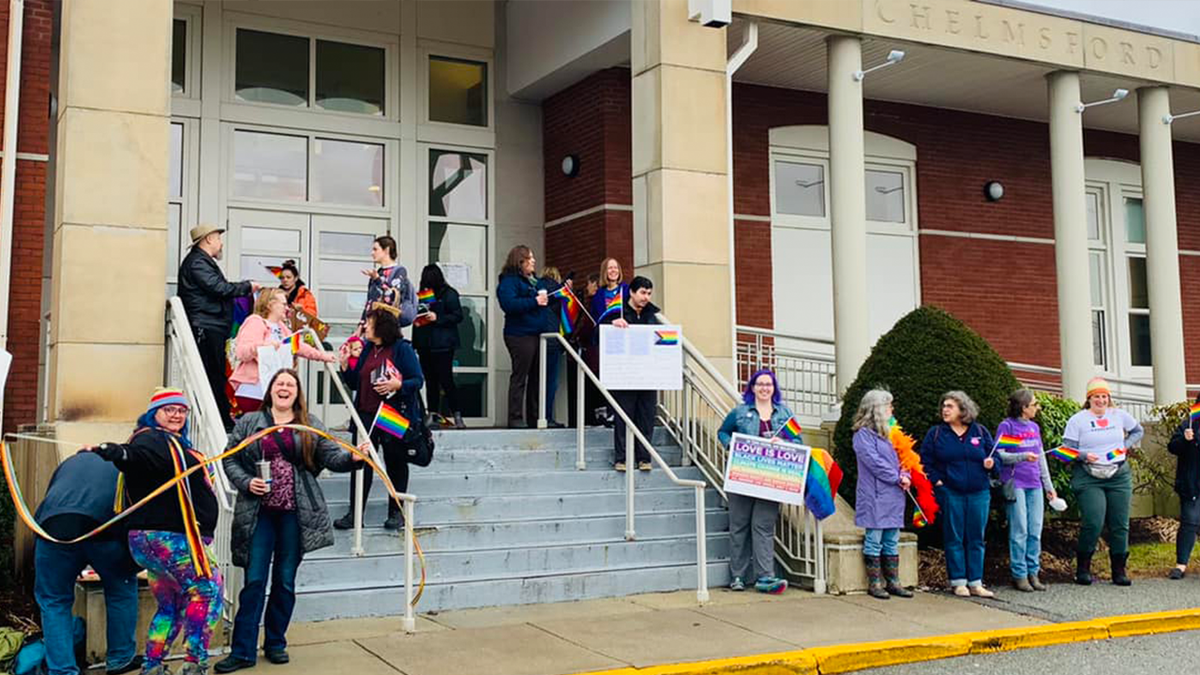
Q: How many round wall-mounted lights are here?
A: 2